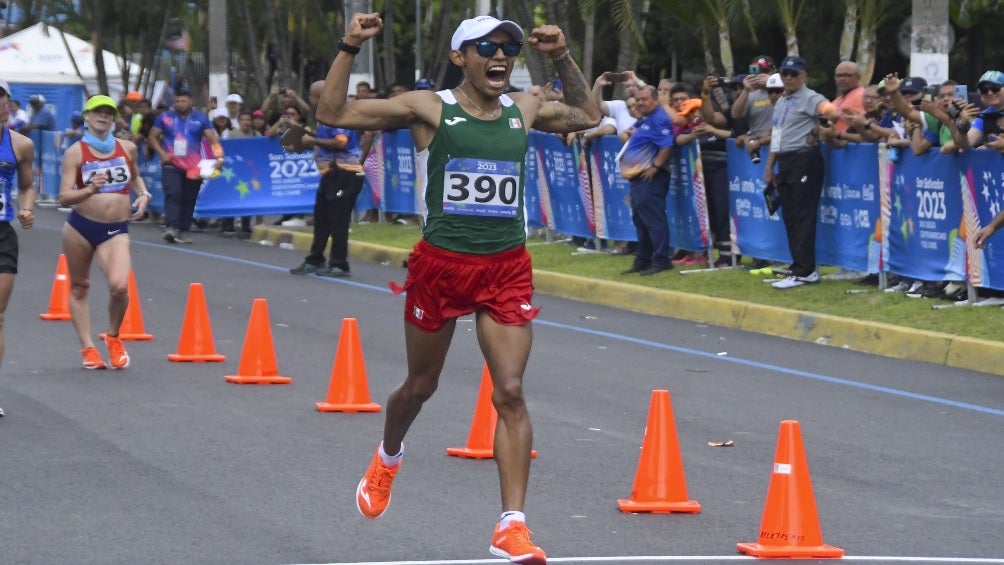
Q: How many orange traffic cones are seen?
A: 8